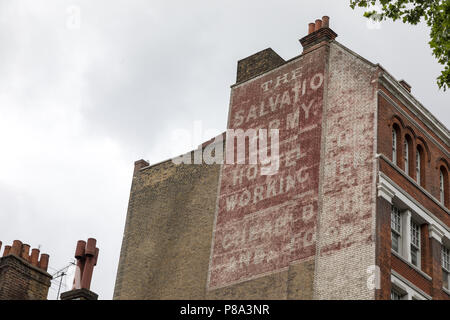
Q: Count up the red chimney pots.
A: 12